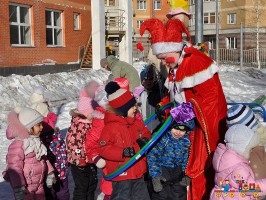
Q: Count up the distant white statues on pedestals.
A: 0